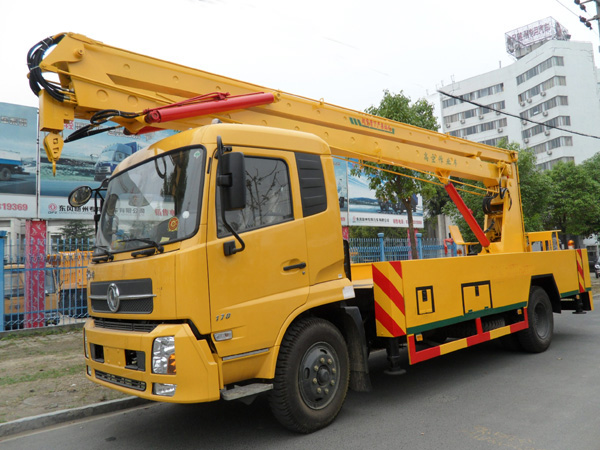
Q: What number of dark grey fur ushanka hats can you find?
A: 0